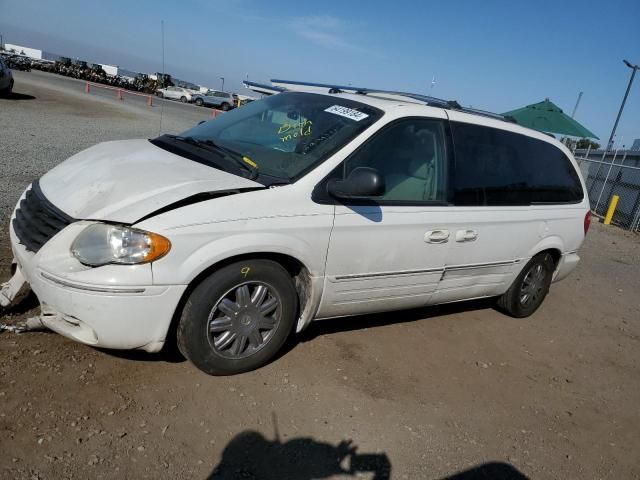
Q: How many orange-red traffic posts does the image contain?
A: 4